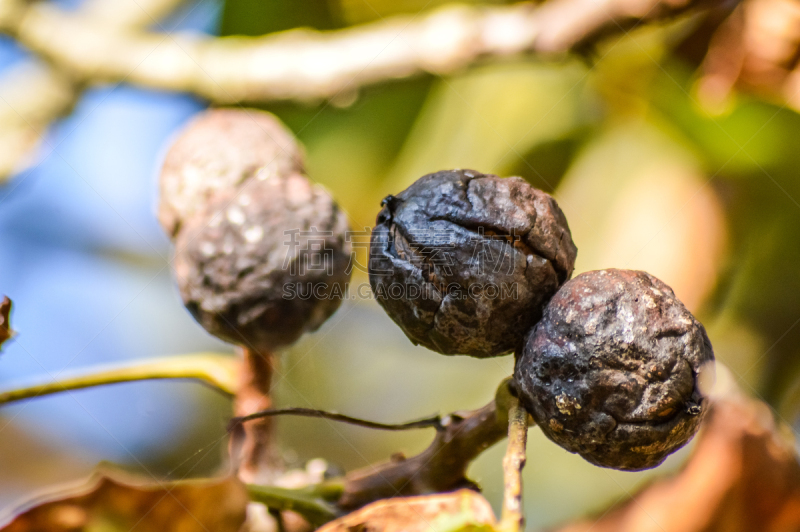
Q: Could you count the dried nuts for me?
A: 4